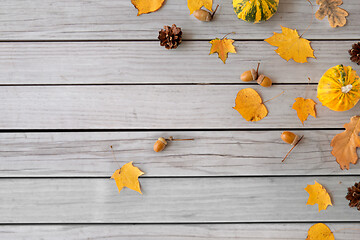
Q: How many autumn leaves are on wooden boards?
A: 11